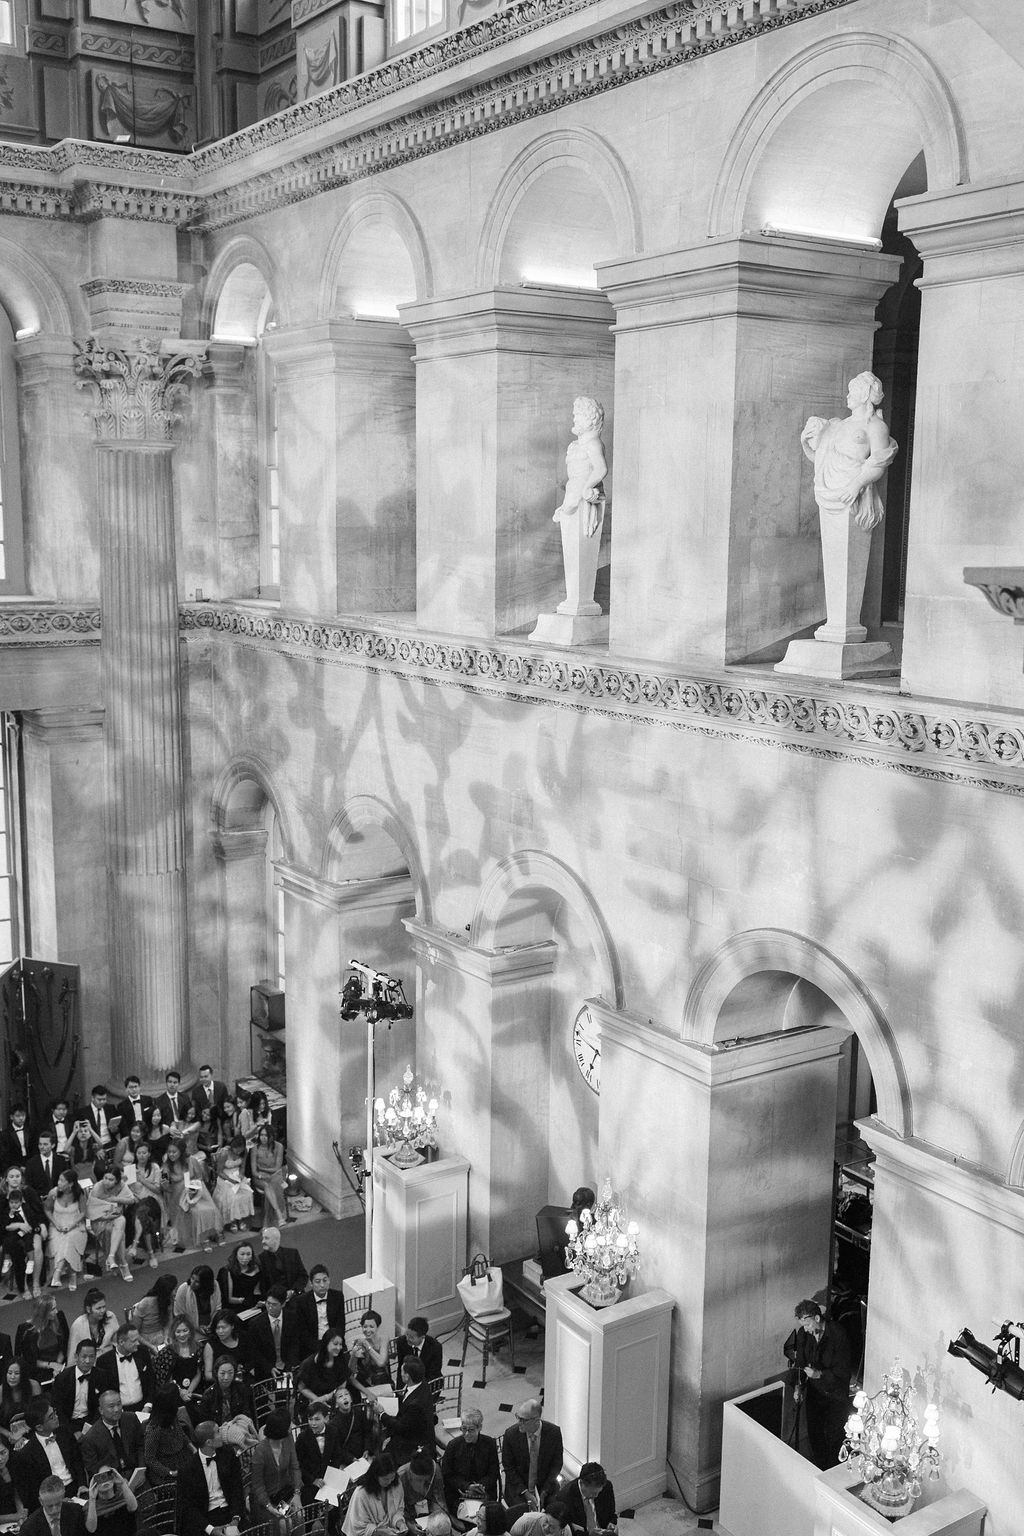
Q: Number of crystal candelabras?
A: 3